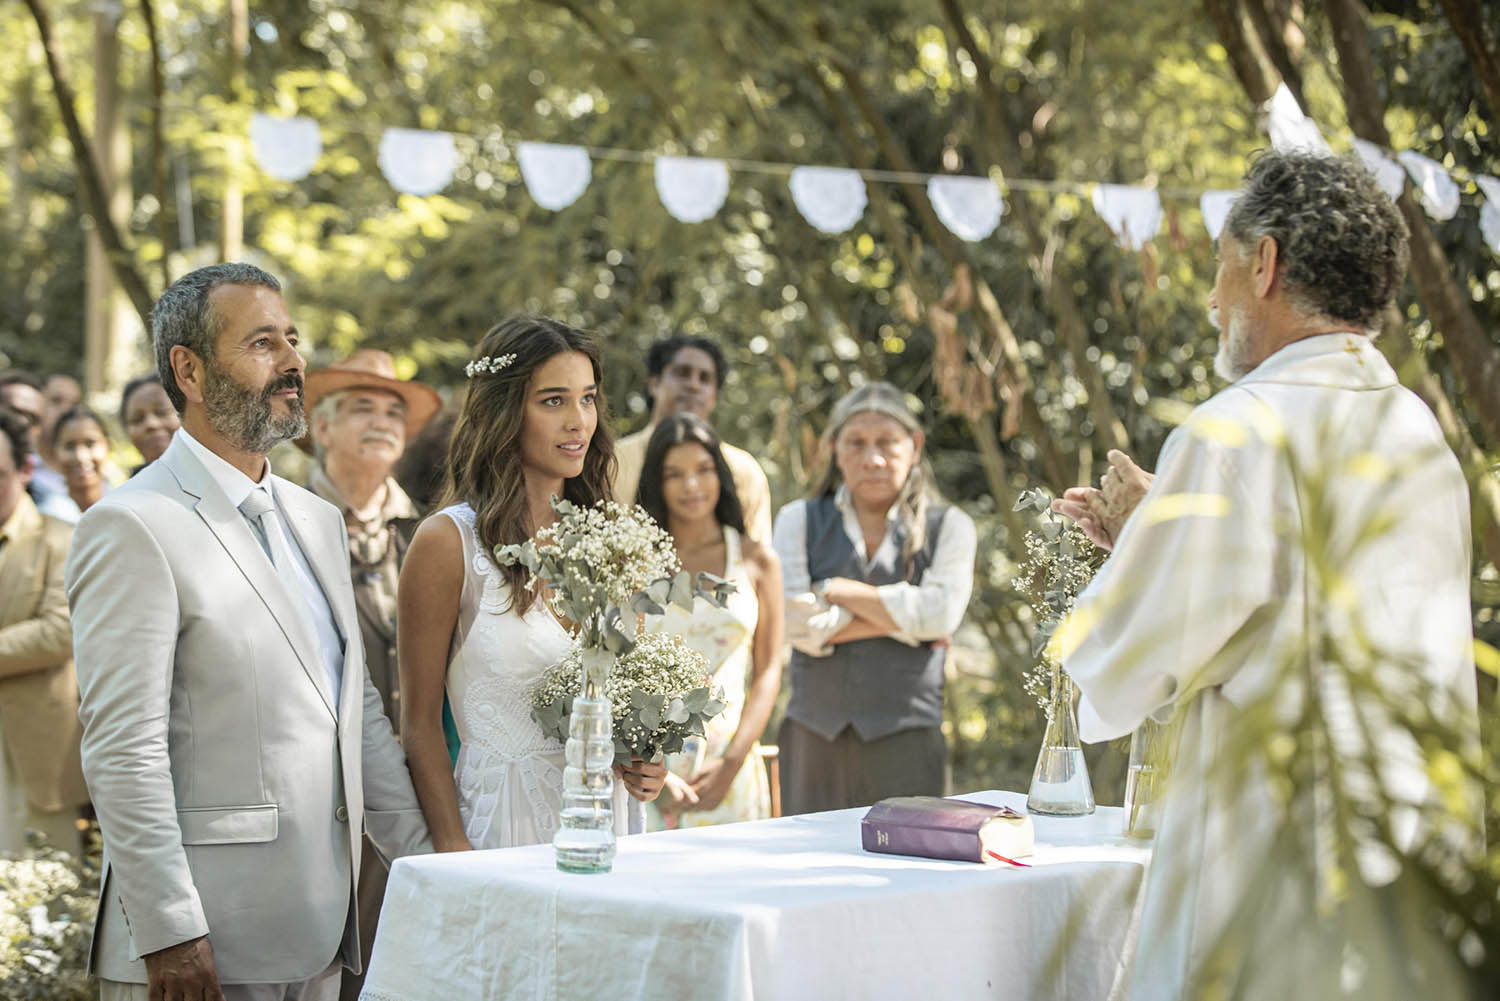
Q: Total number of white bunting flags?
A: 12